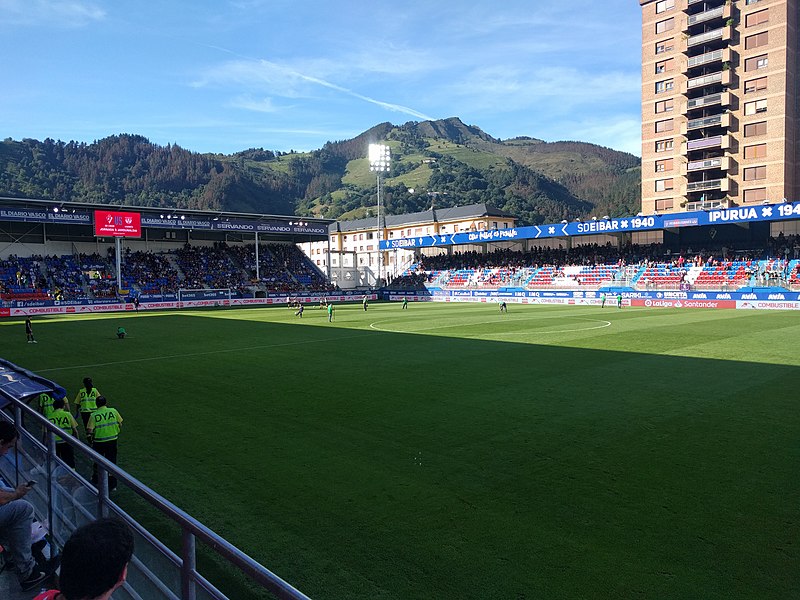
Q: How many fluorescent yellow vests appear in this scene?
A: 4